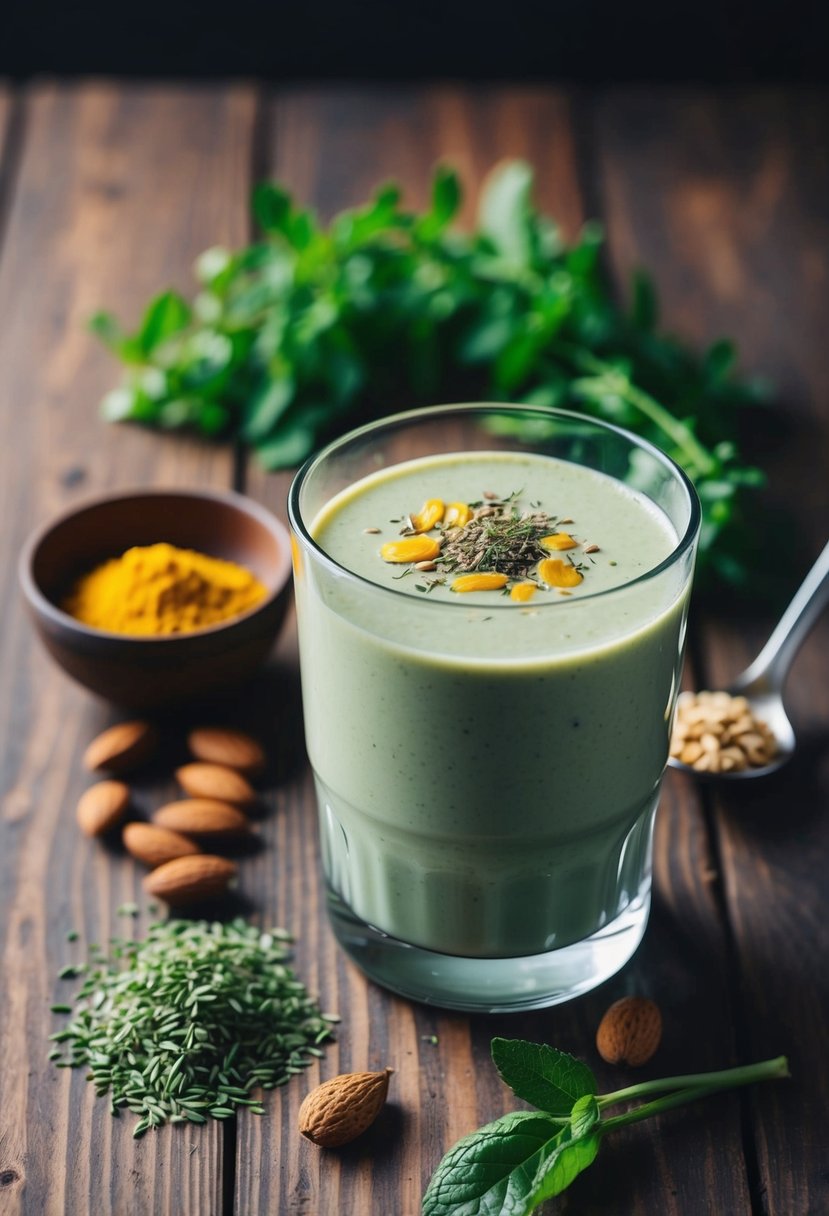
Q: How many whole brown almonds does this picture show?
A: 9